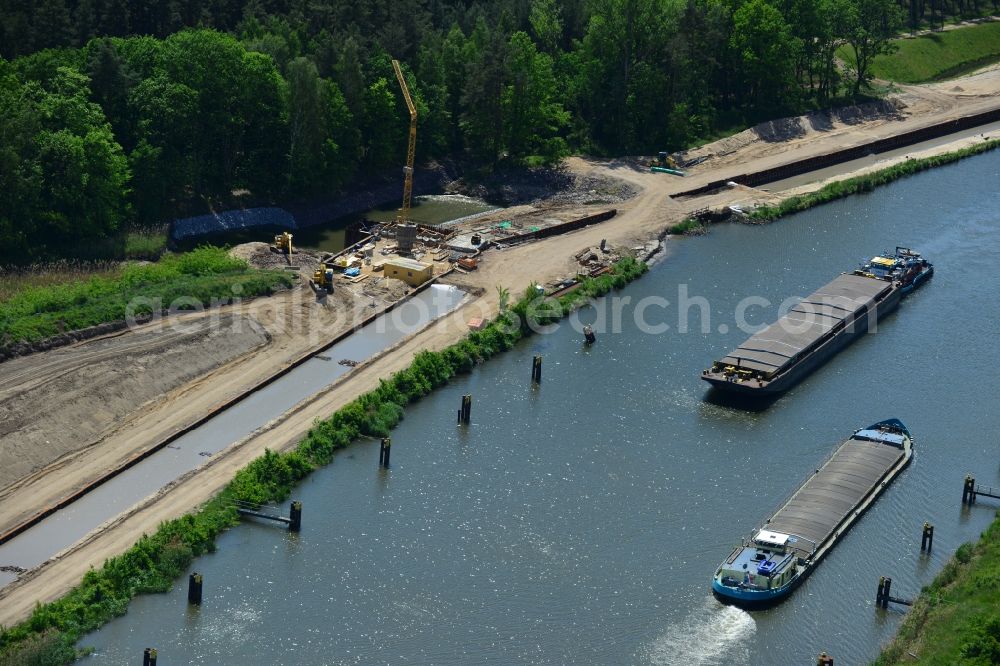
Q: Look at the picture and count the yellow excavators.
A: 2